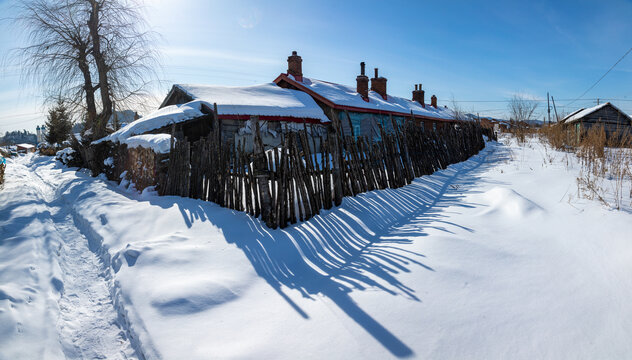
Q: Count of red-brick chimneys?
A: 5